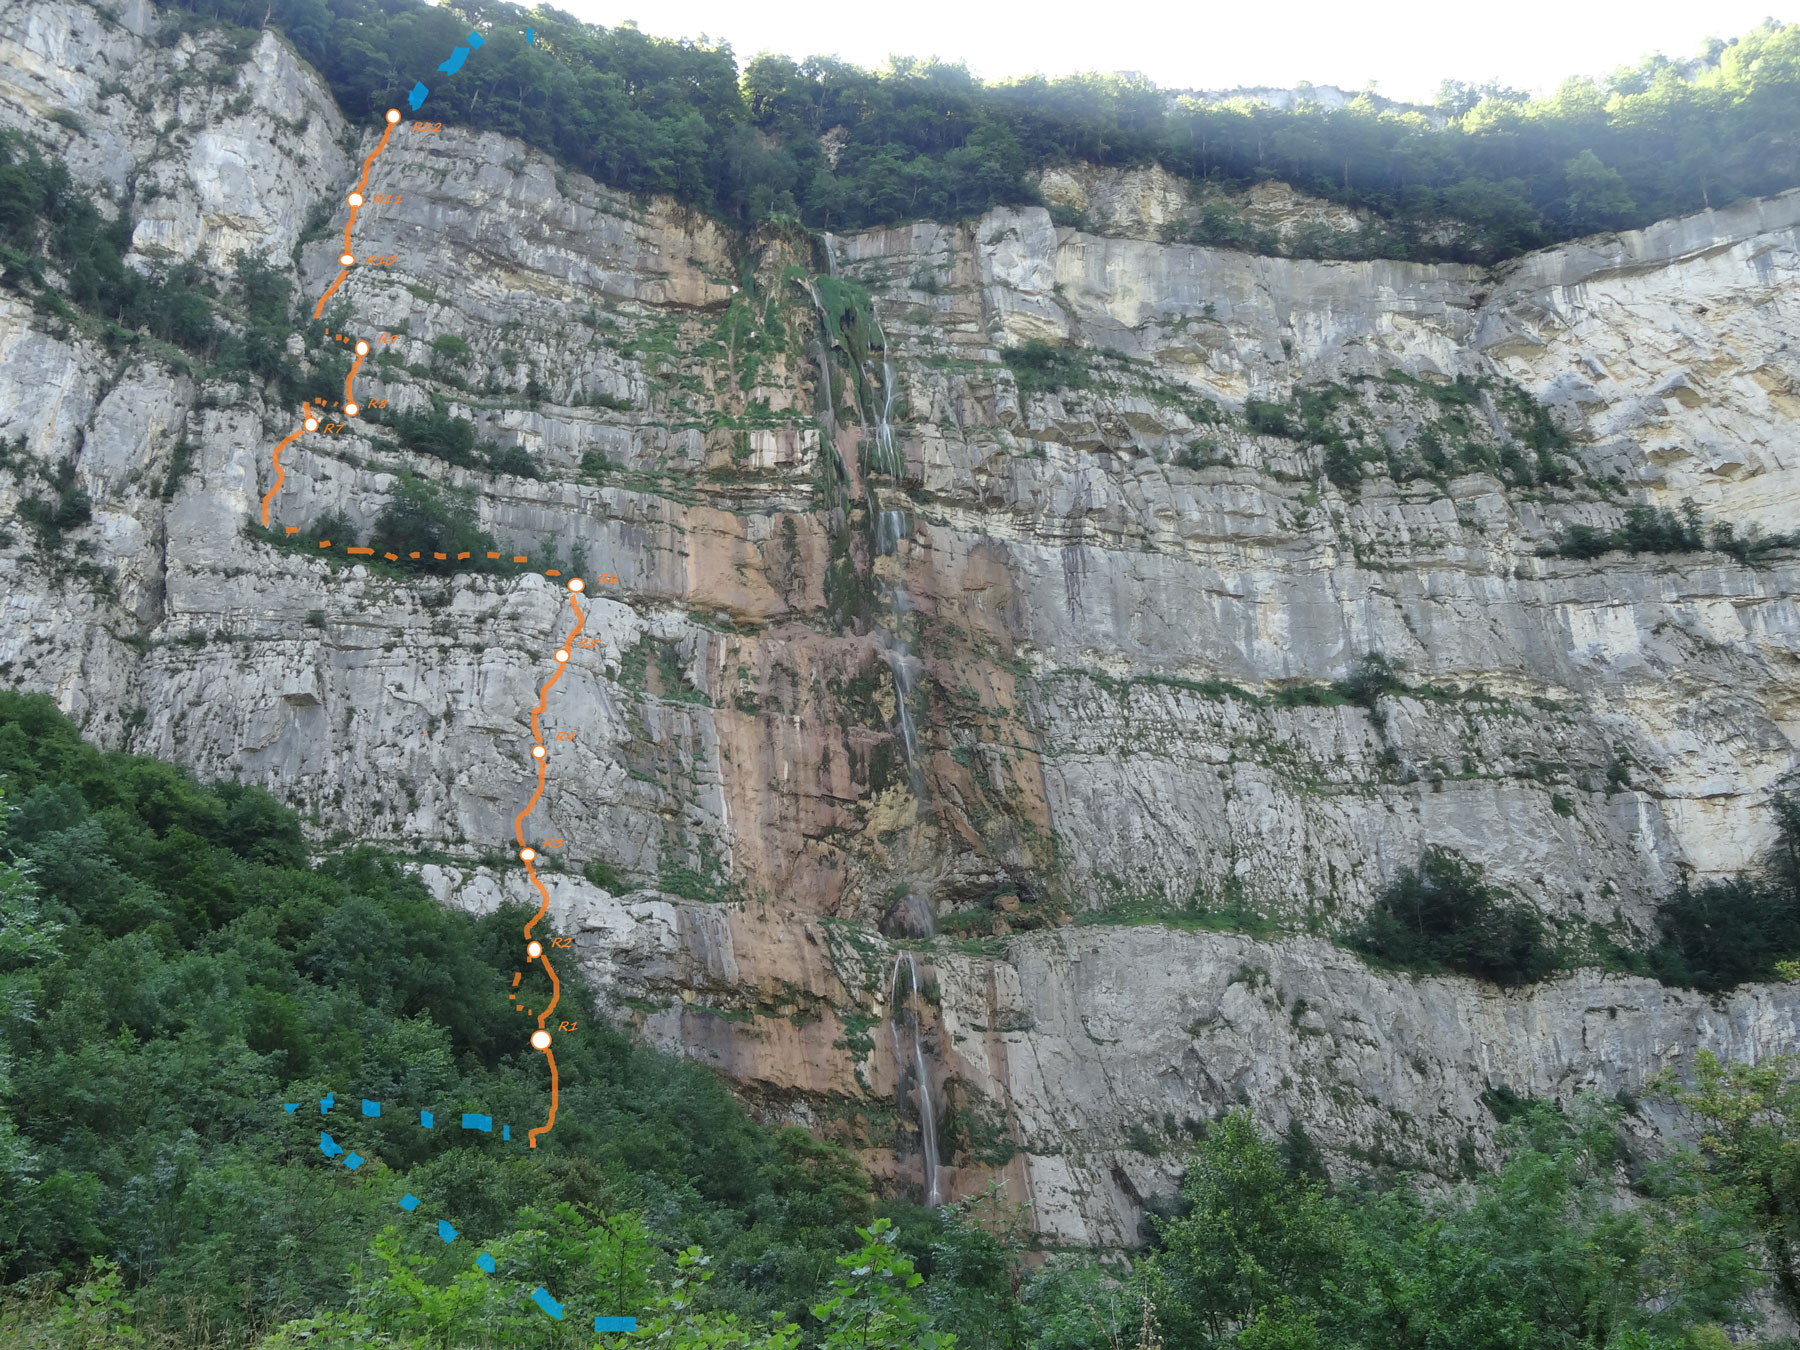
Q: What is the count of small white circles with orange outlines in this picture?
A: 12